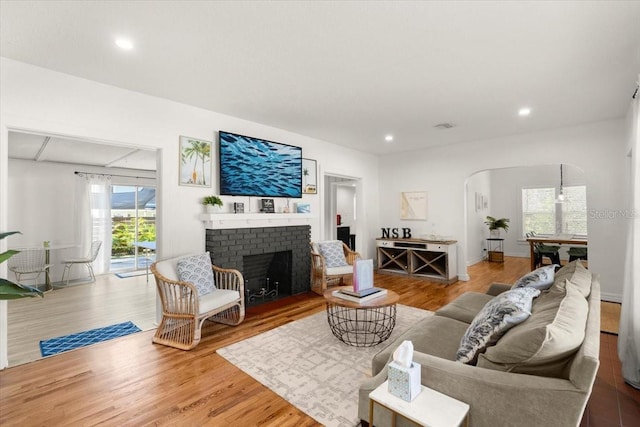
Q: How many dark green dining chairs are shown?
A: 2